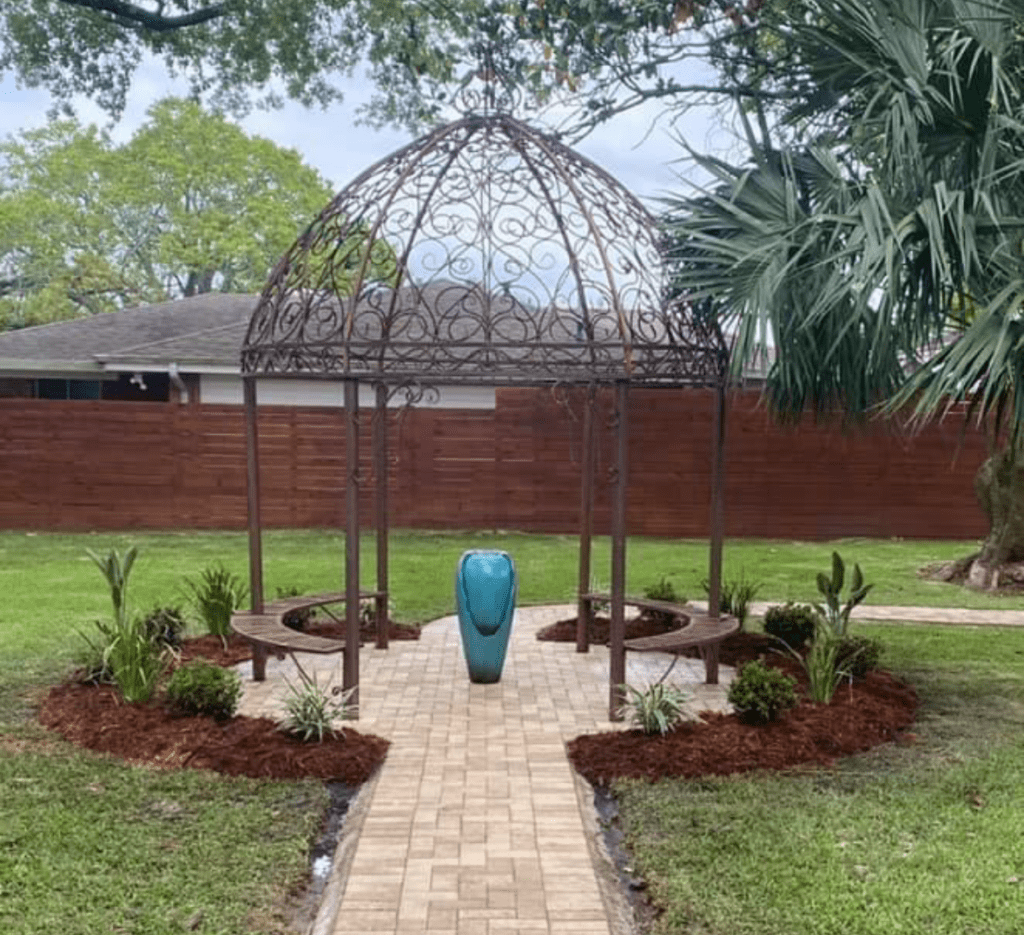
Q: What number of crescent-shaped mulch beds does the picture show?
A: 2